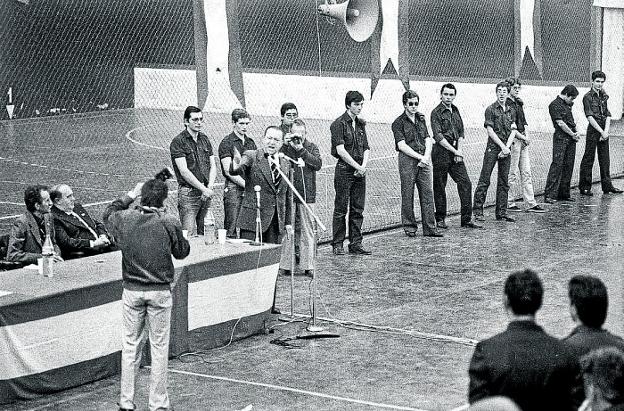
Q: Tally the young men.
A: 10